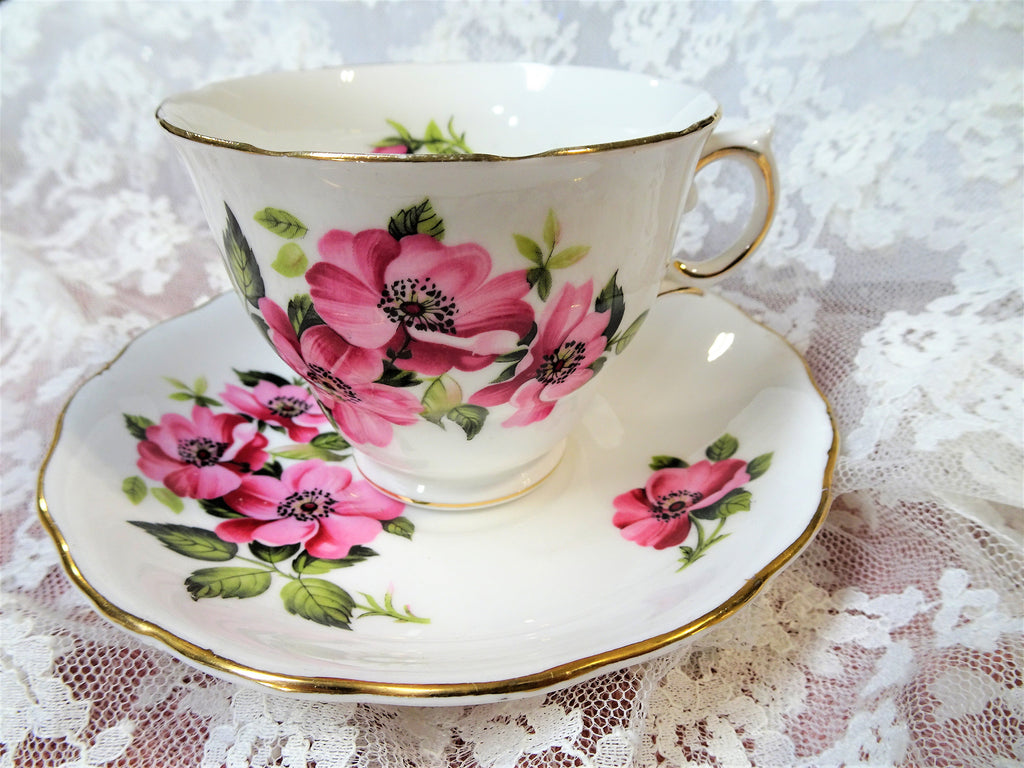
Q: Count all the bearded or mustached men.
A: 0